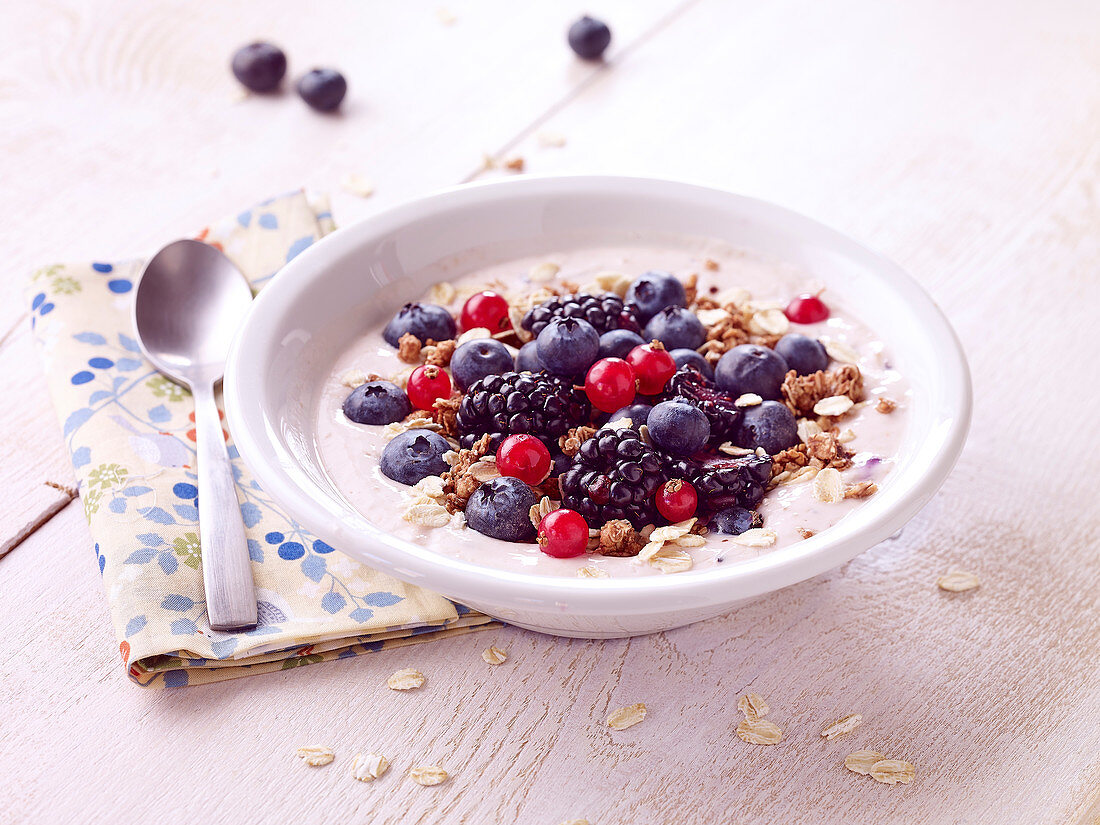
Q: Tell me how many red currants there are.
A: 8